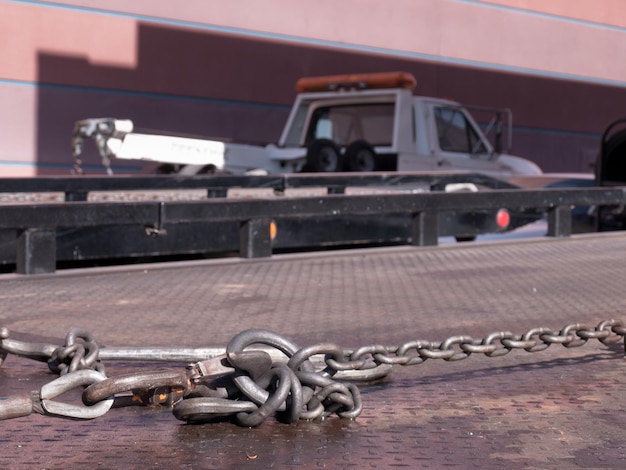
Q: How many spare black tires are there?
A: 2